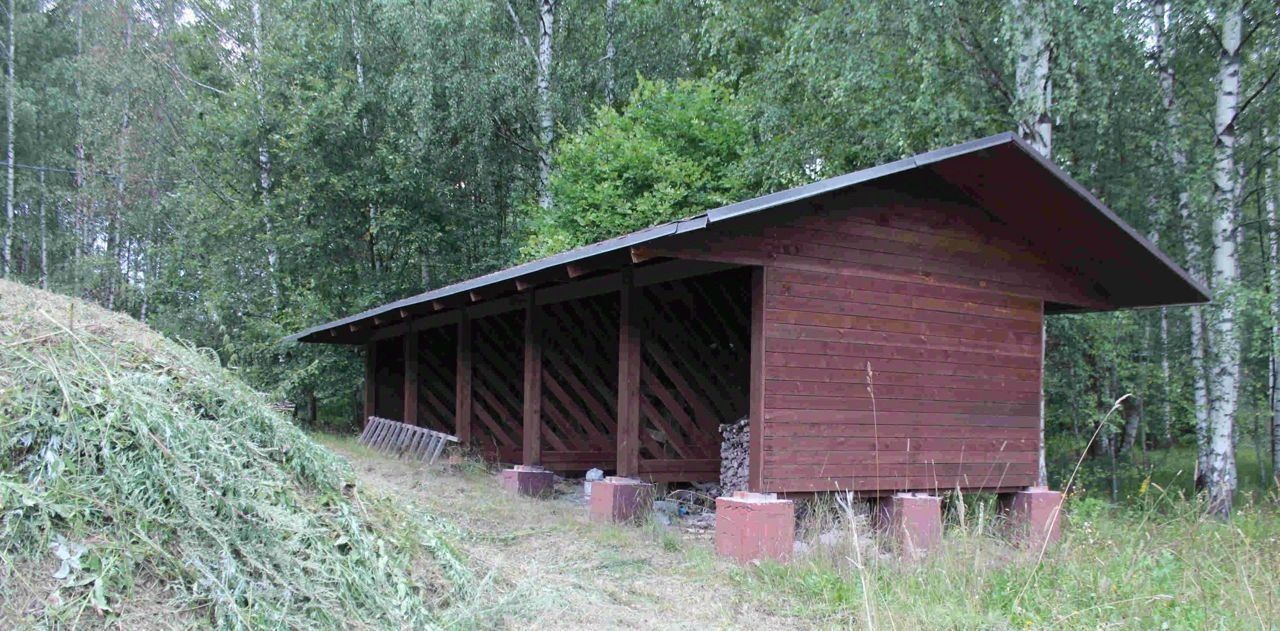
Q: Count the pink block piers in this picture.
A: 5